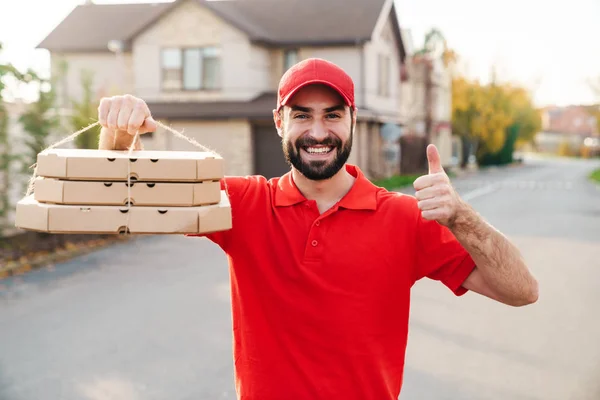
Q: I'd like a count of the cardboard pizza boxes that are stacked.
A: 3